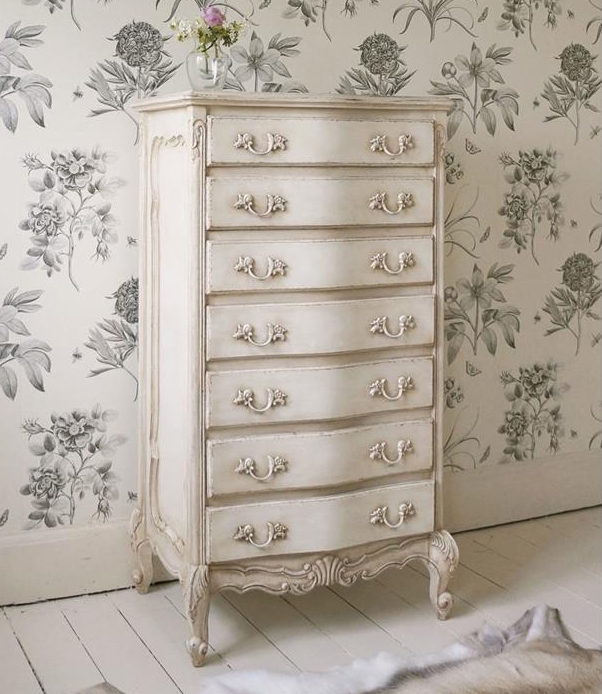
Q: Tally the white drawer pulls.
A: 14